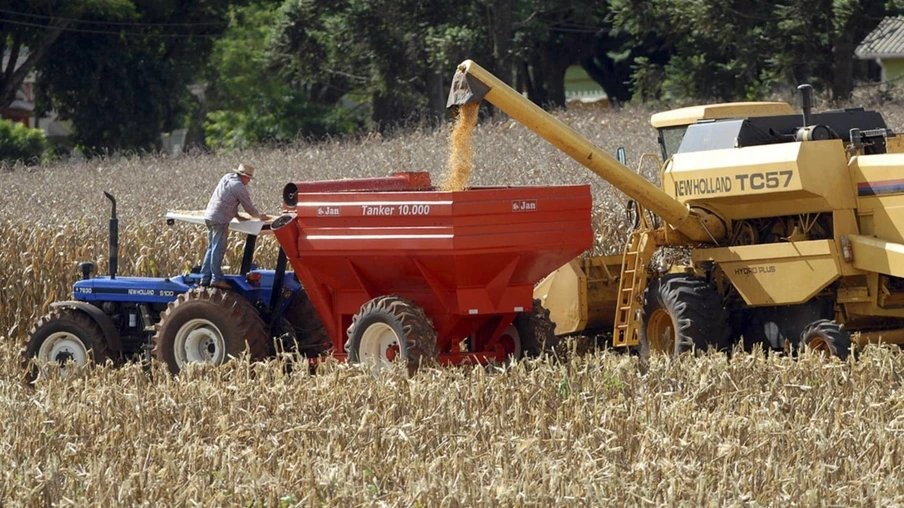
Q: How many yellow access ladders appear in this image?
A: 1